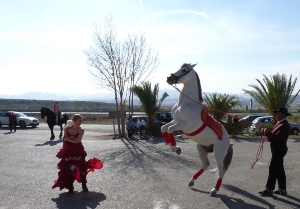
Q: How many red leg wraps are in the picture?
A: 4